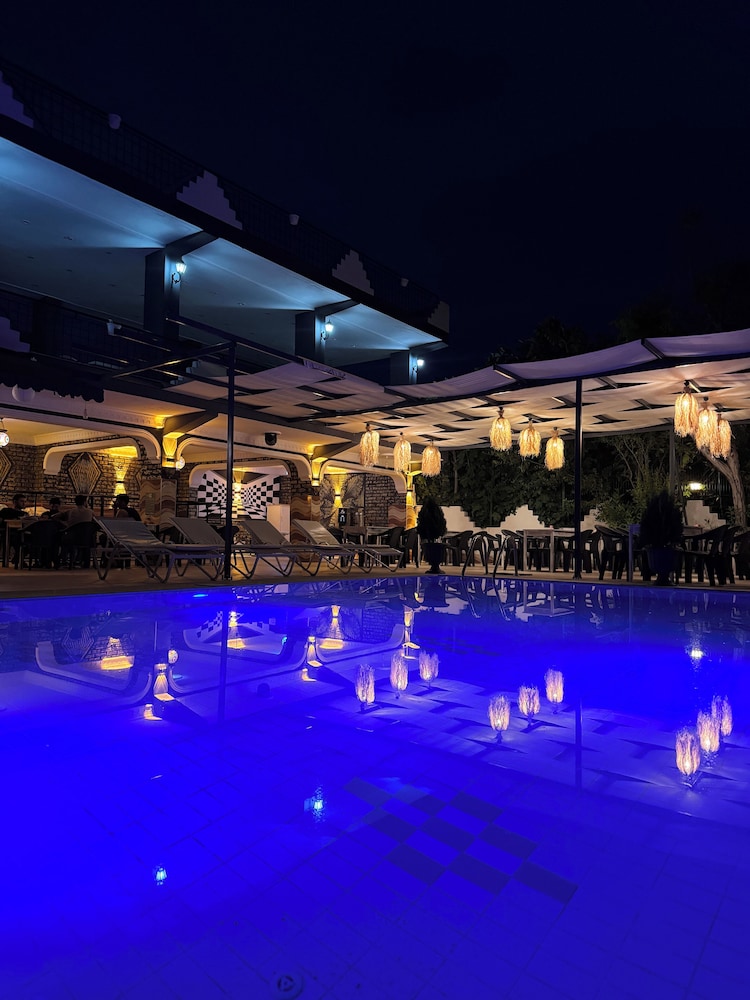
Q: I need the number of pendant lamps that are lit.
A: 9